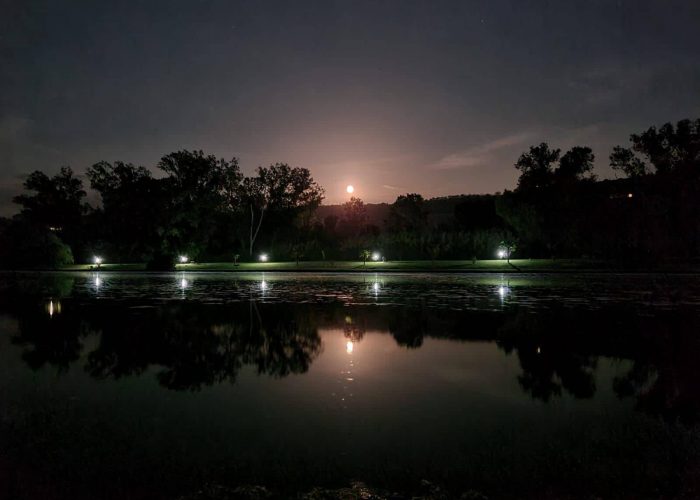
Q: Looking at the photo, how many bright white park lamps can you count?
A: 5